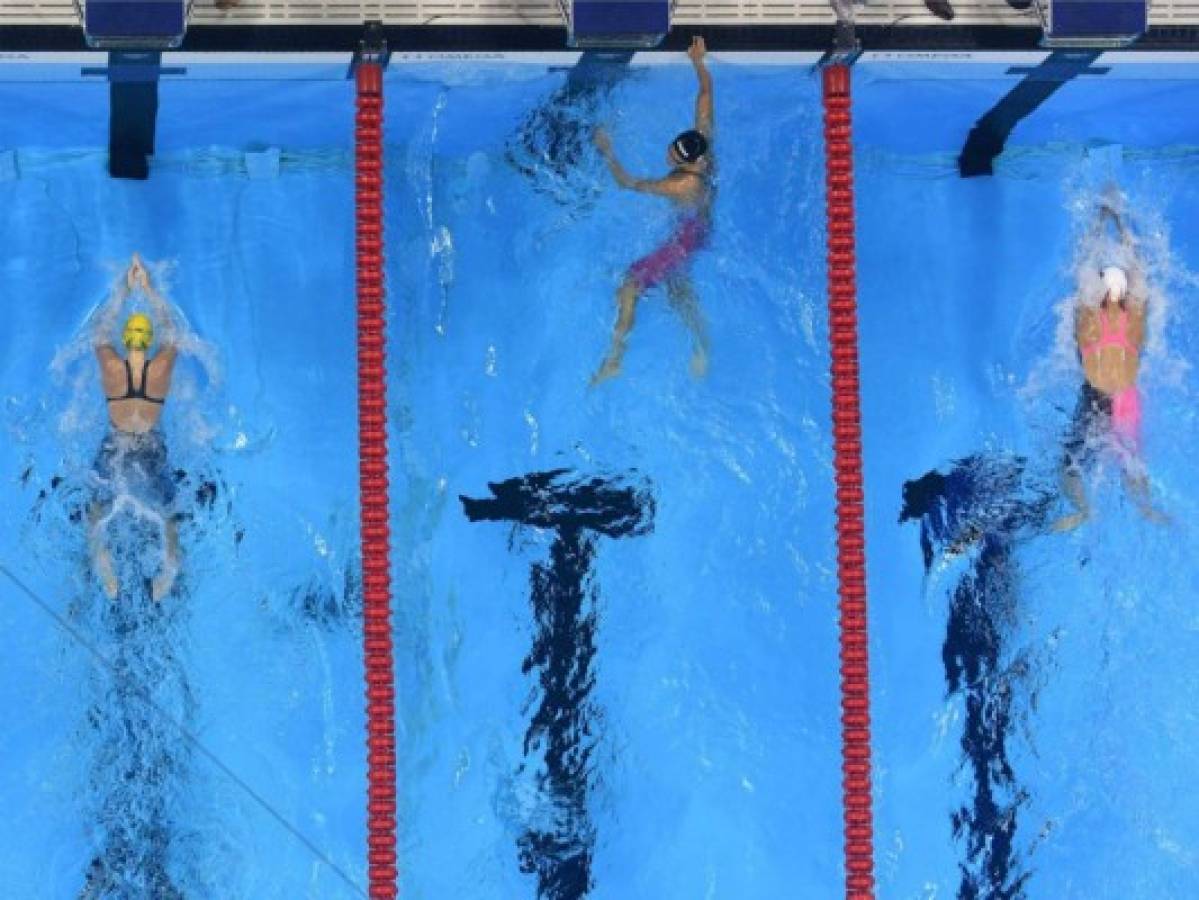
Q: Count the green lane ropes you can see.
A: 0